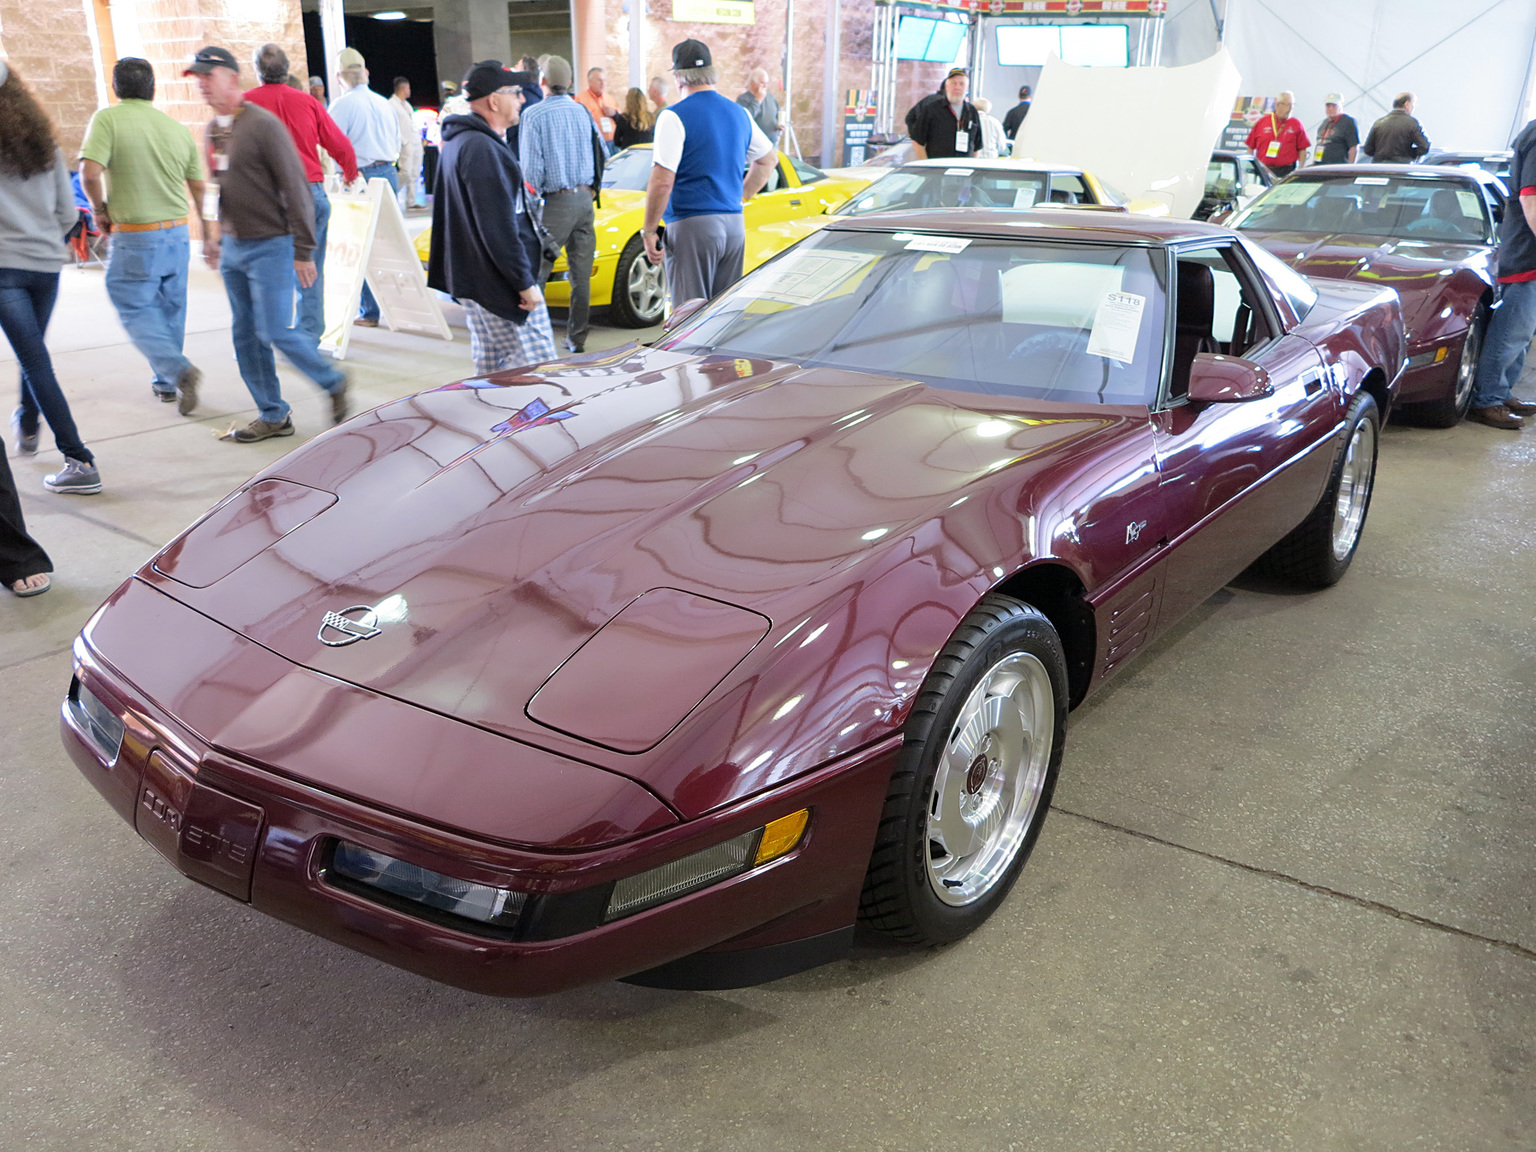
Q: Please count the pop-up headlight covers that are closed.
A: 2